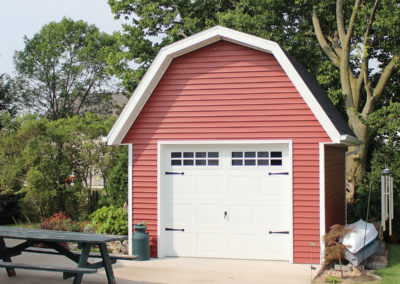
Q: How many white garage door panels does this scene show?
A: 12